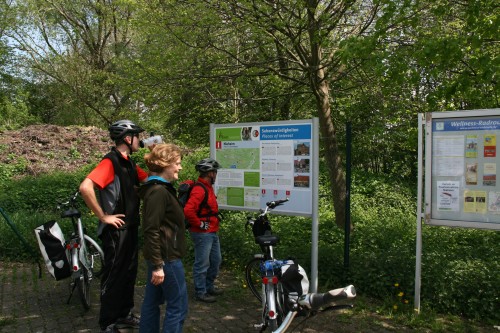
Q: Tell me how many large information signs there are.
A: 2